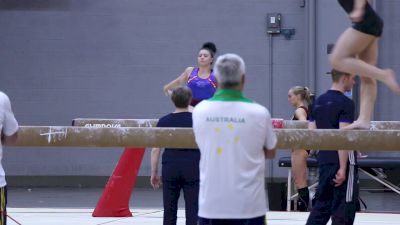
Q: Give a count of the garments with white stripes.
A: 1